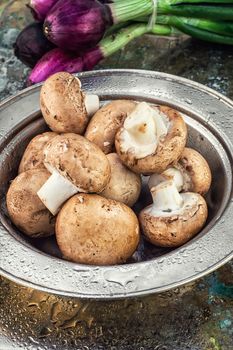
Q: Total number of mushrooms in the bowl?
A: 10